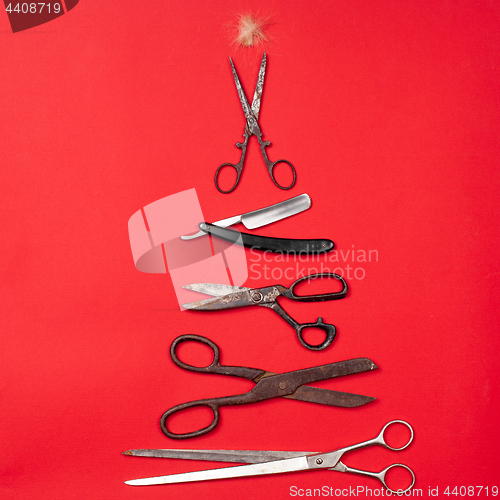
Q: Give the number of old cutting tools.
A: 5